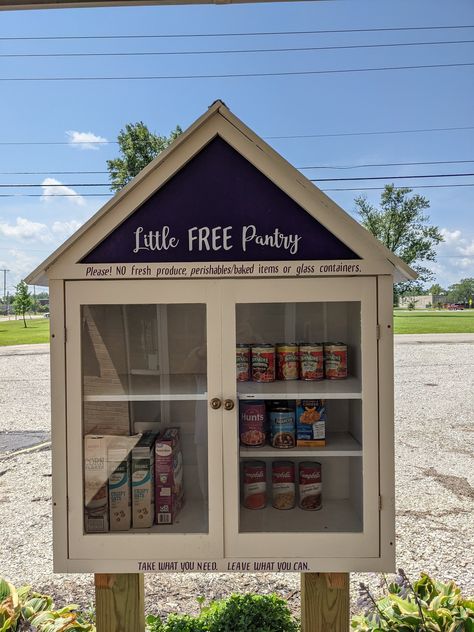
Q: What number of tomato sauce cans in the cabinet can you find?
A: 1